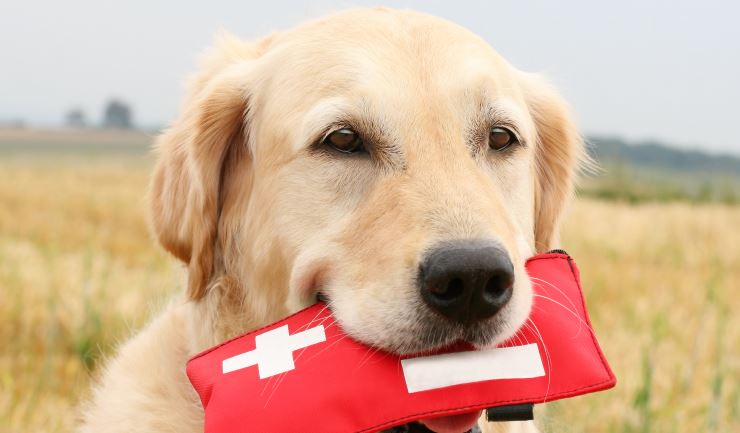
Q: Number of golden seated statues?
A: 0